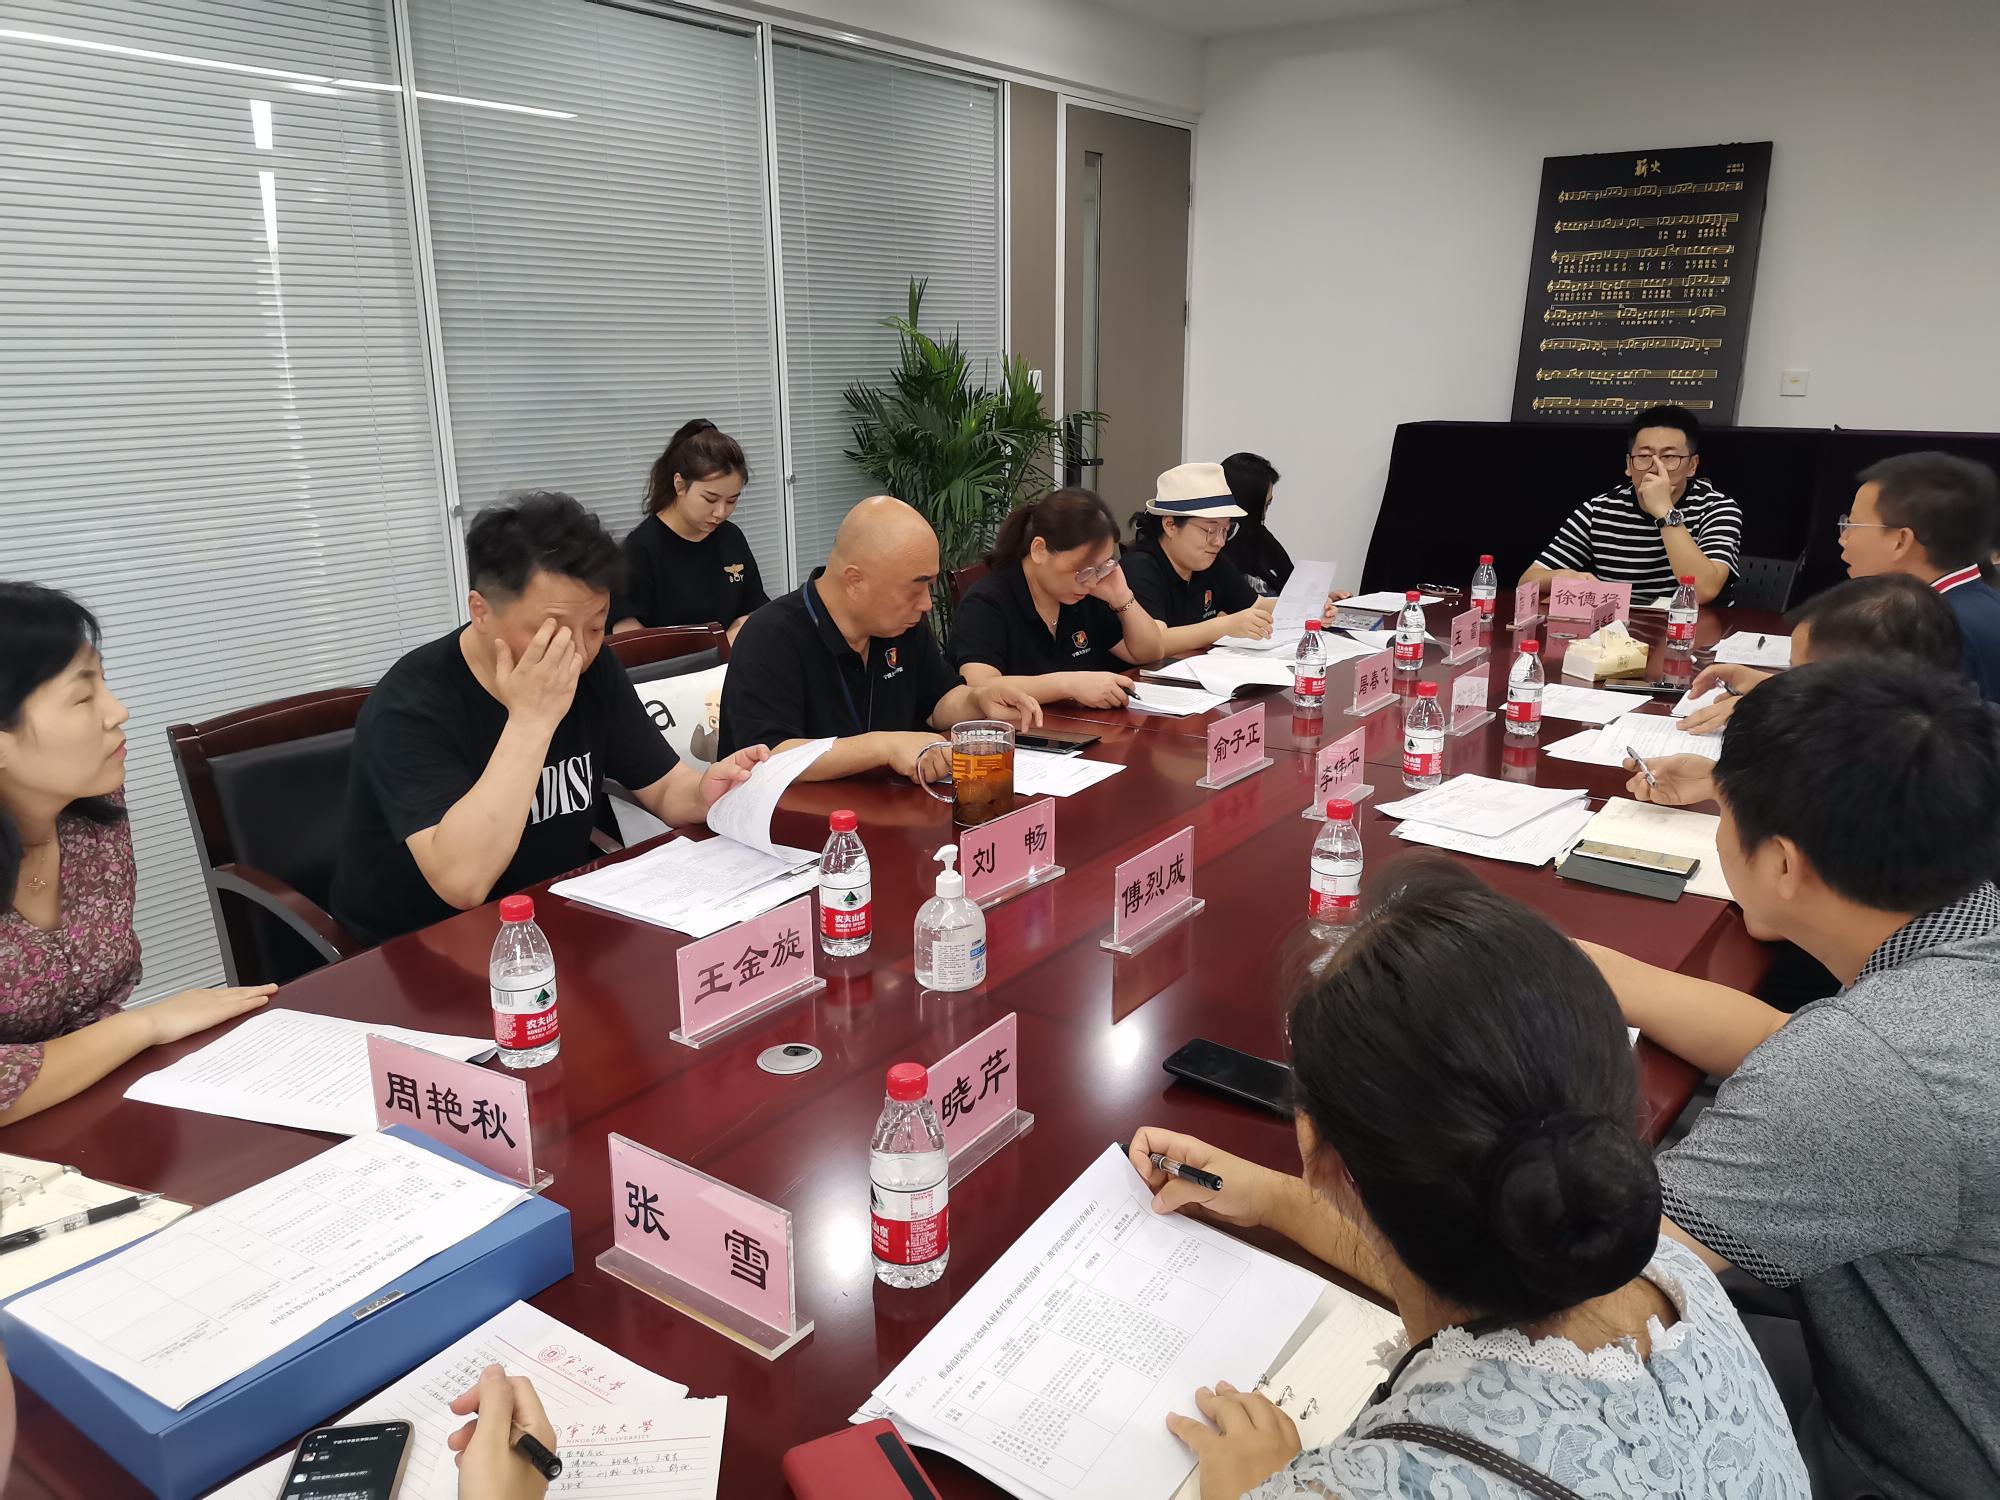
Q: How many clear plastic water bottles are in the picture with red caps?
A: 10